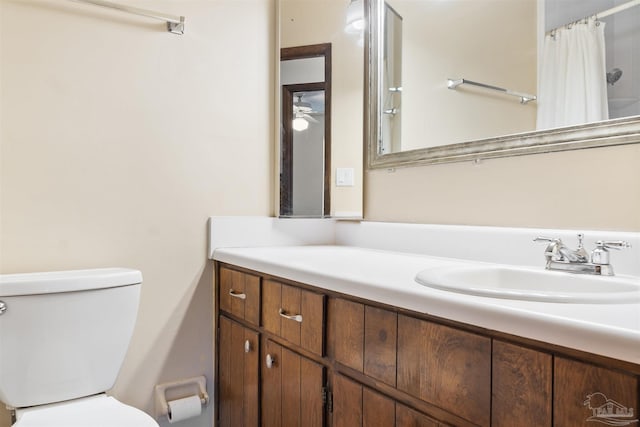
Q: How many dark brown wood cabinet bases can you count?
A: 1